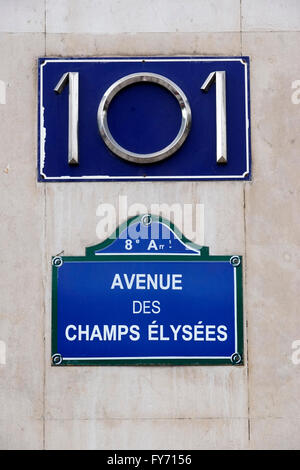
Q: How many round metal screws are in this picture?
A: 5